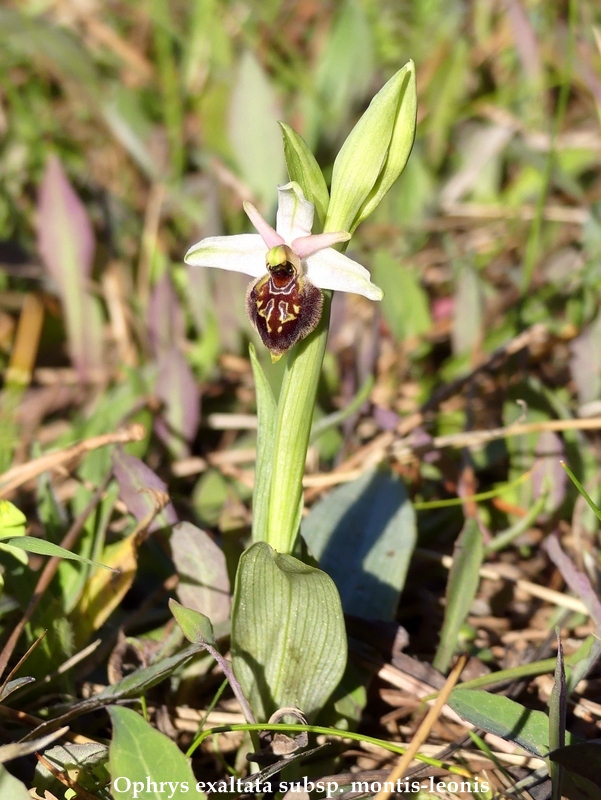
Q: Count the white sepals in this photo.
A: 3